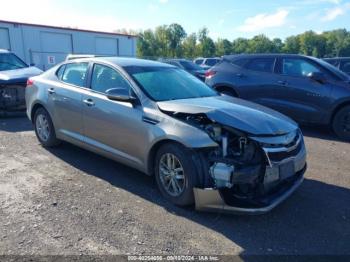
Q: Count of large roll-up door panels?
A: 3